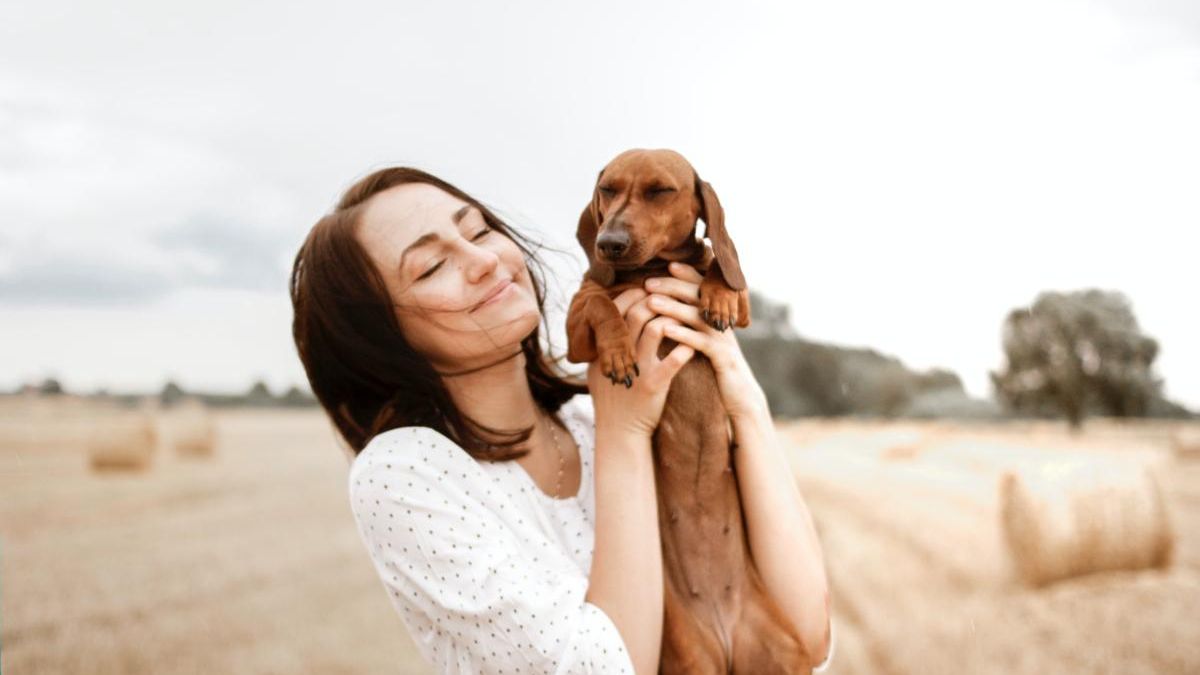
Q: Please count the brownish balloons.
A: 0